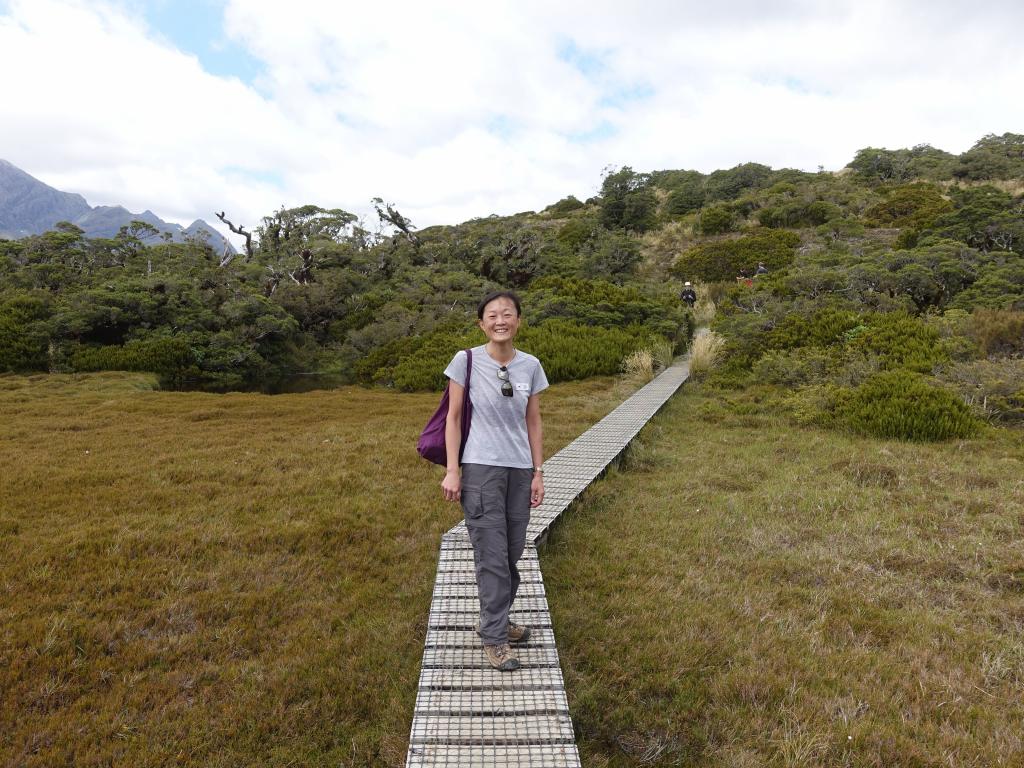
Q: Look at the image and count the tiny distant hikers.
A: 3